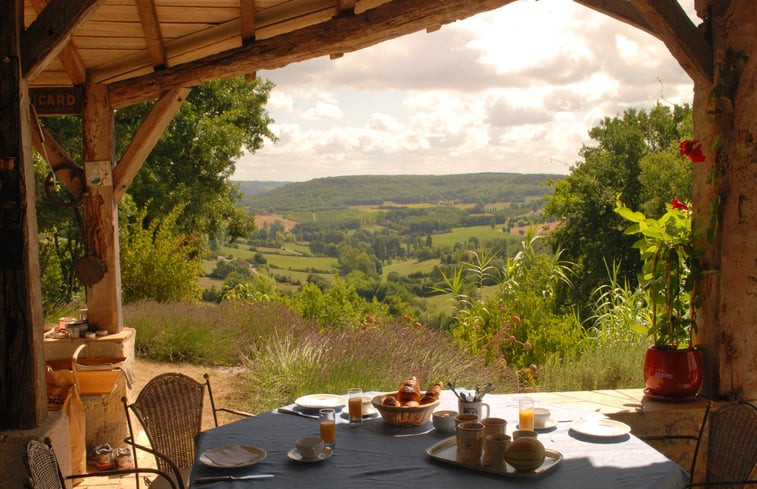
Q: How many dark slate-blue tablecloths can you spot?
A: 1